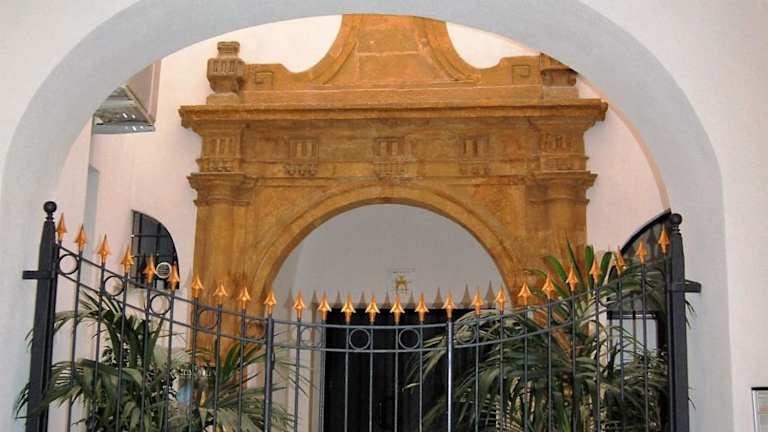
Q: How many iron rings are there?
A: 13